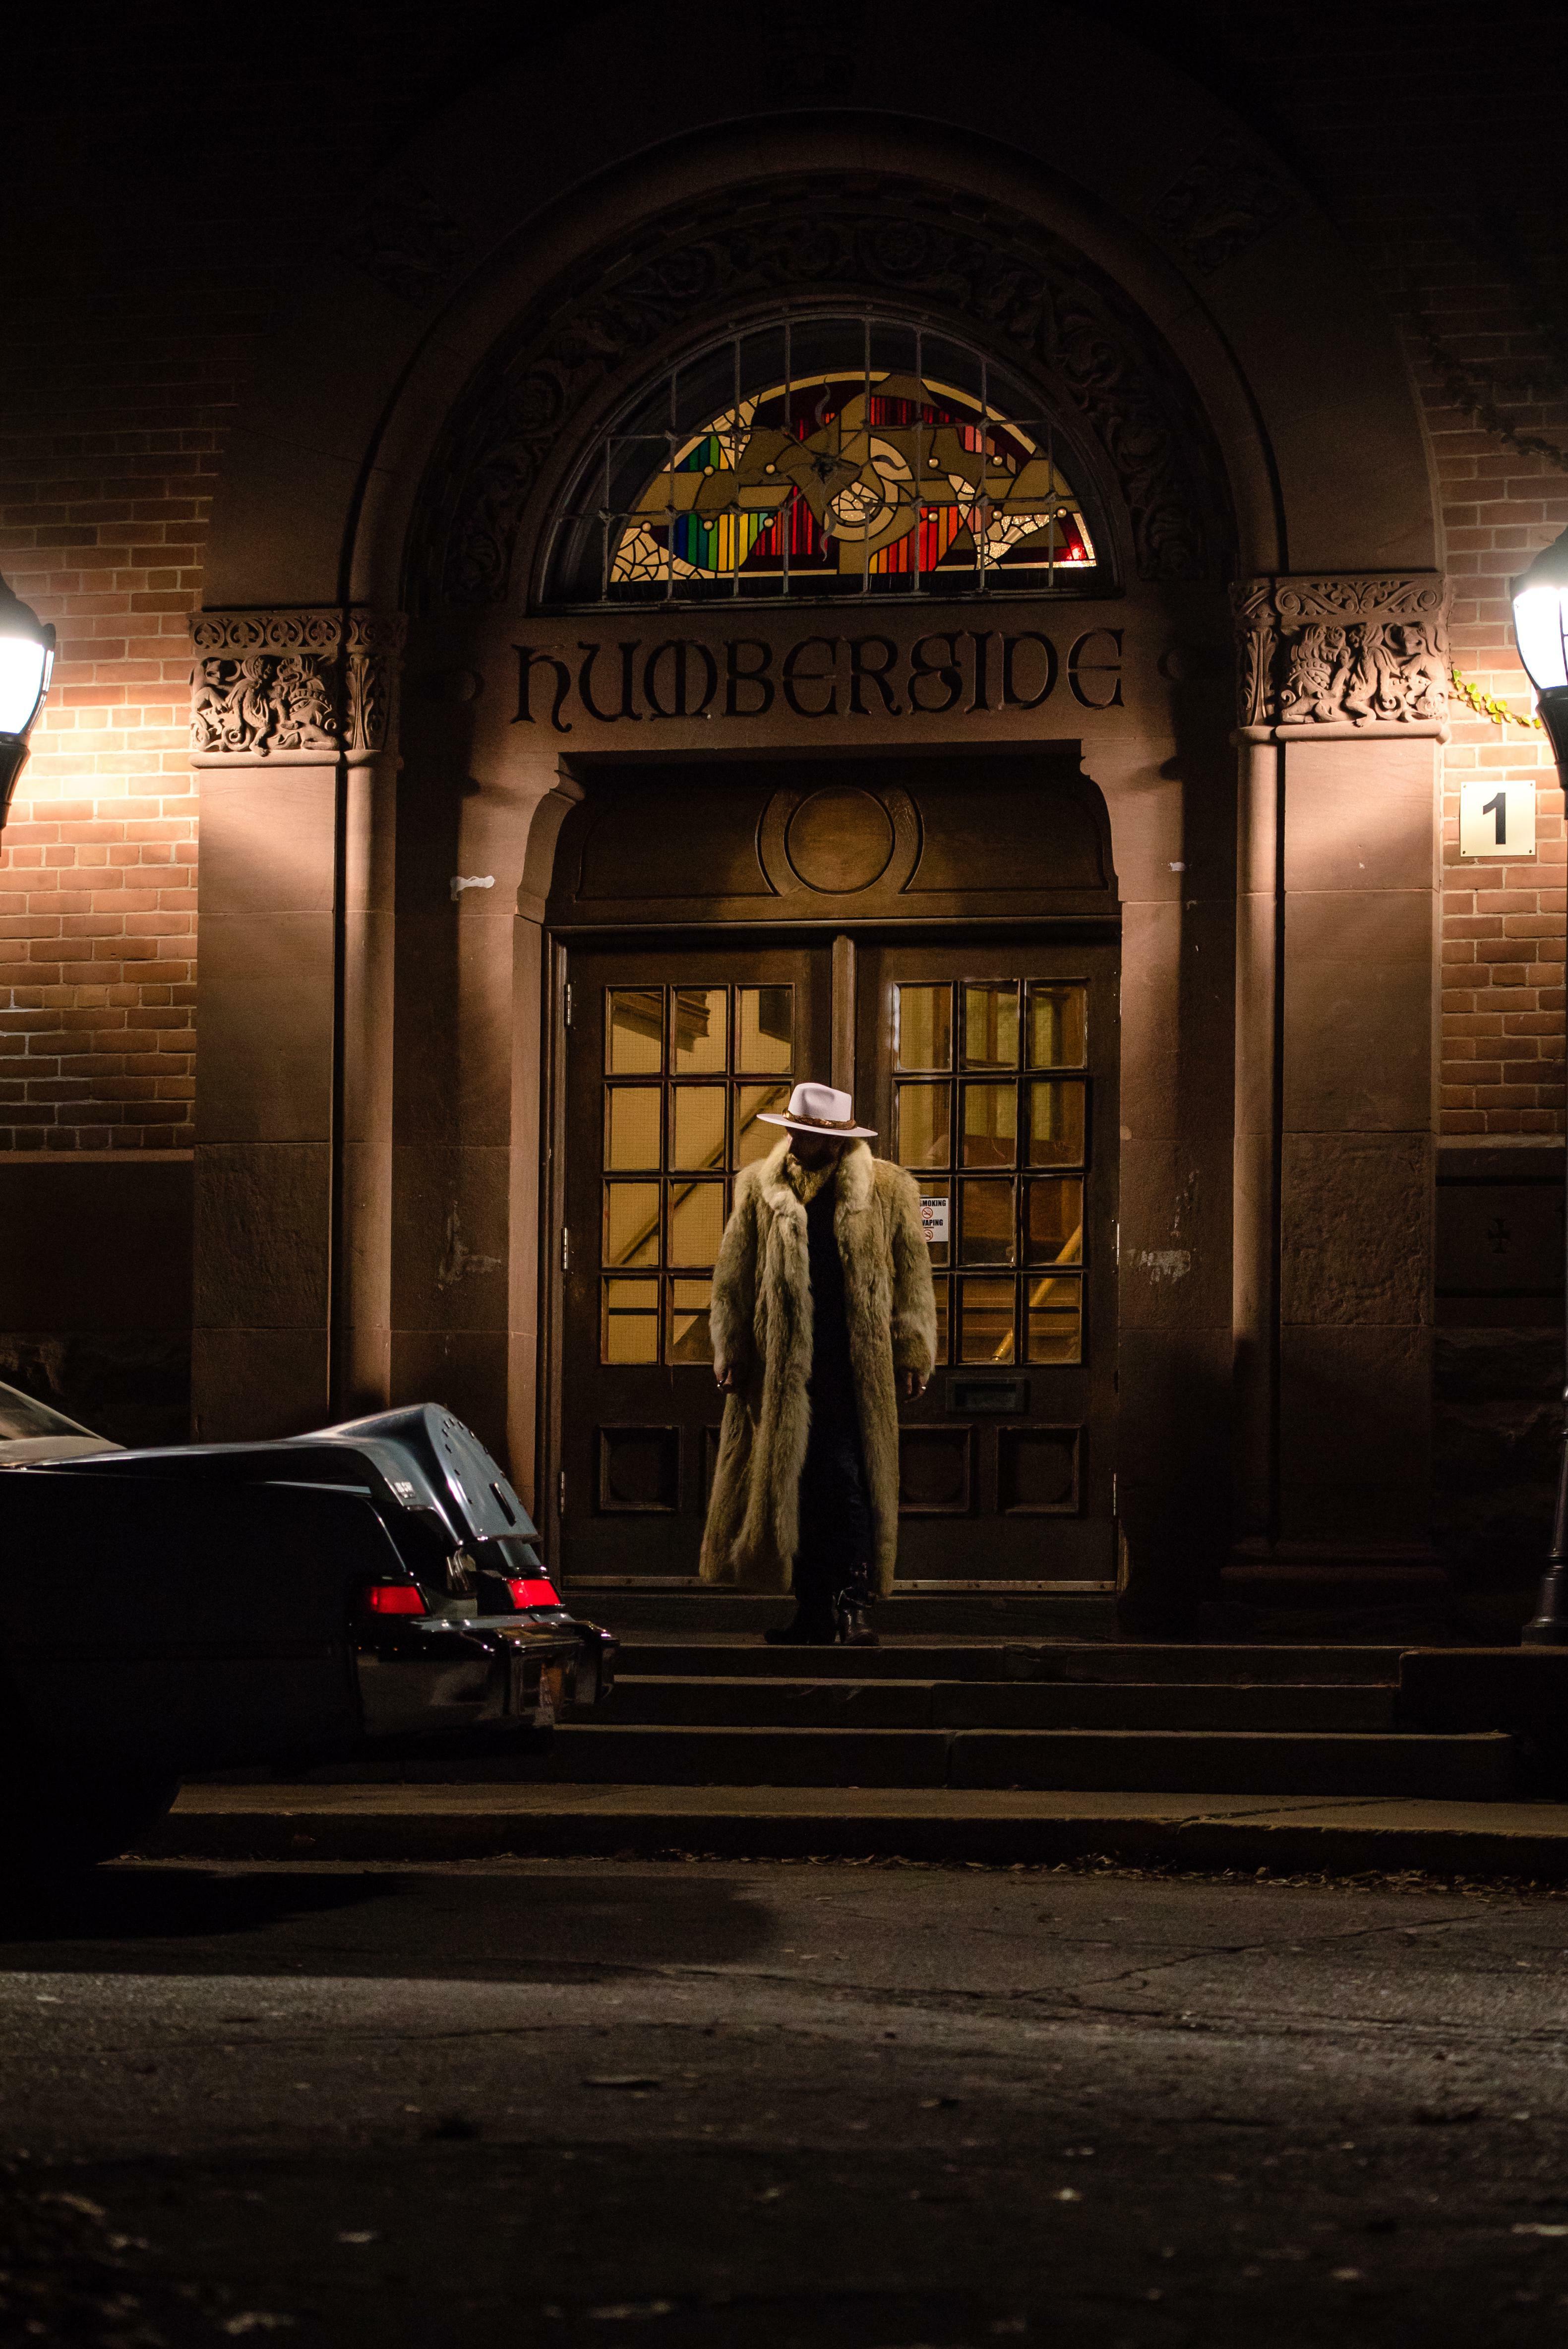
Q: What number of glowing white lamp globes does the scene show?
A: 2